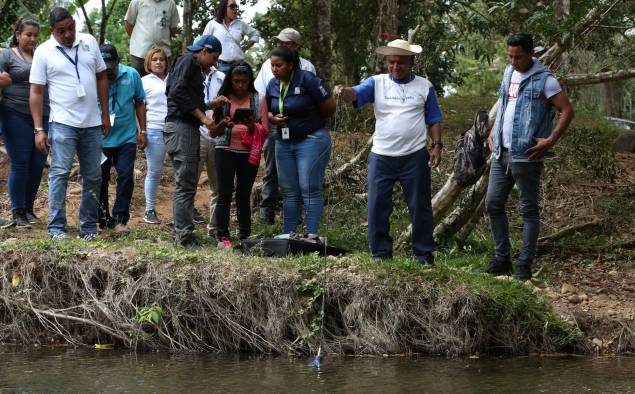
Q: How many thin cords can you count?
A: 1